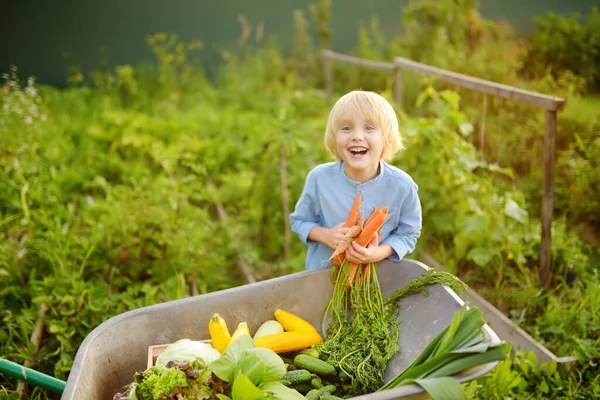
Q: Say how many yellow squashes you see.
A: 4